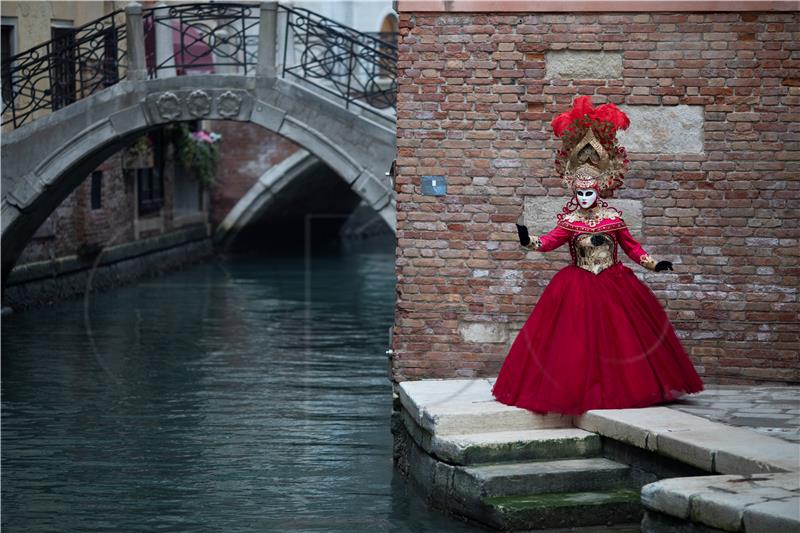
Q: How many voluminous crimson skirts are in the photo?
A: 1